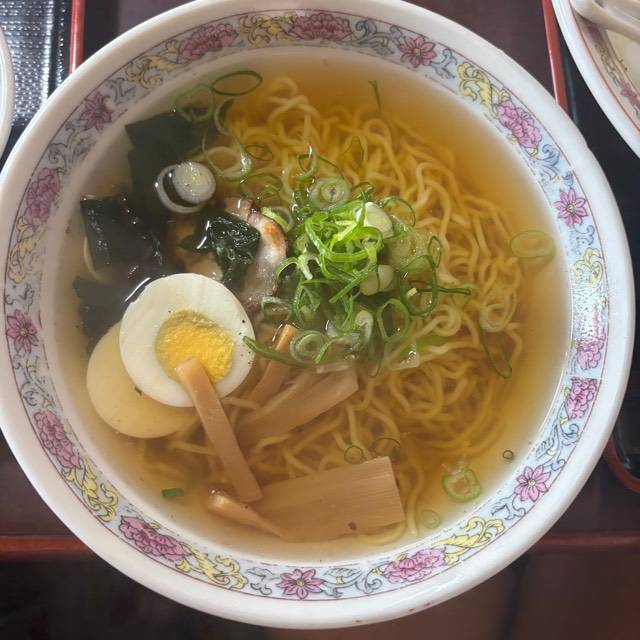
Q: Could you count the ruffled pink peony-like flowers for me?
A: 9